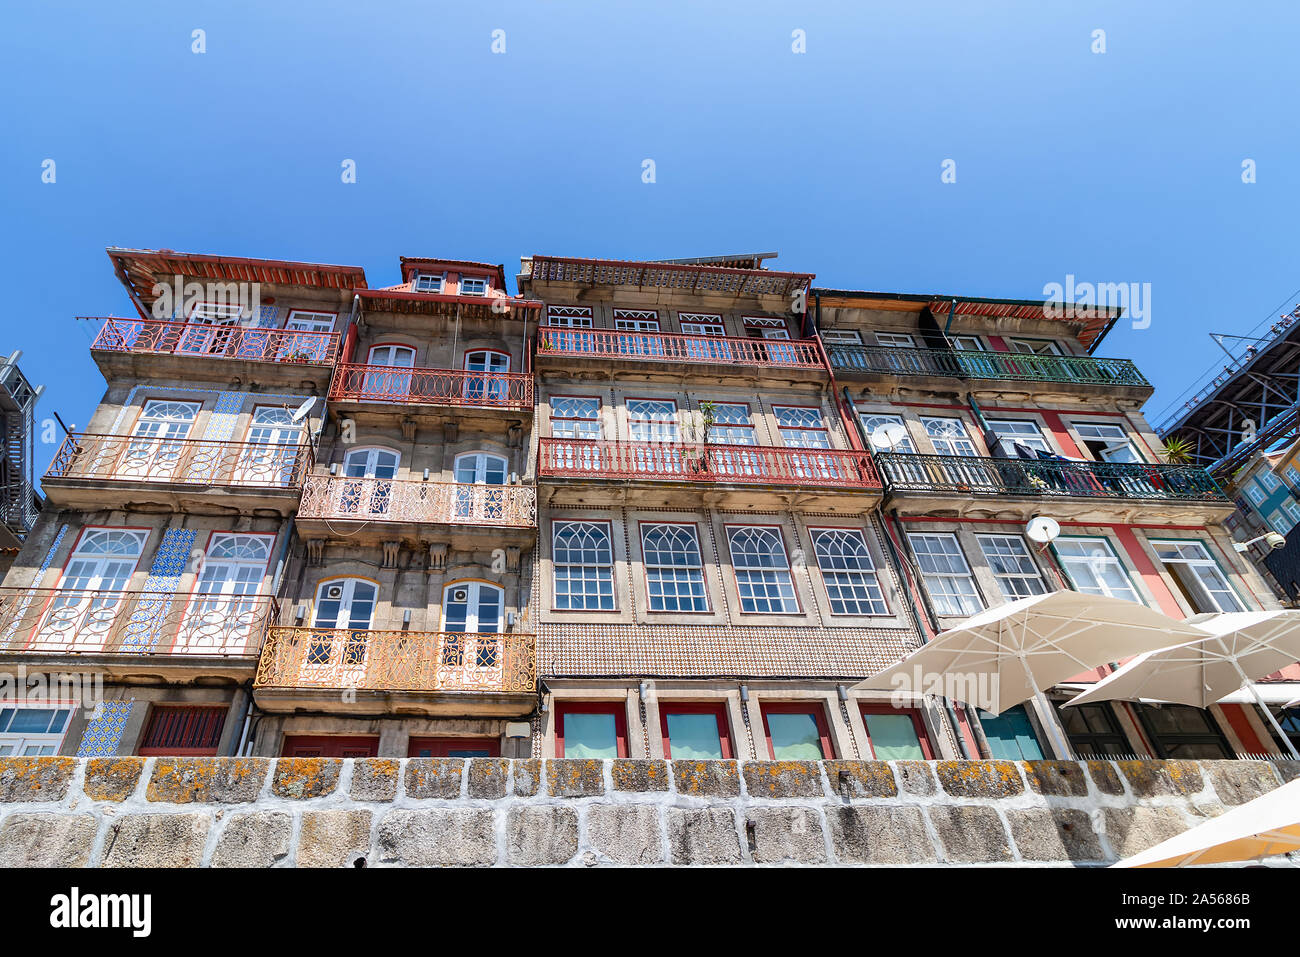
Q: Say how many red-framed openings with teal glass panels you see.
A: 4